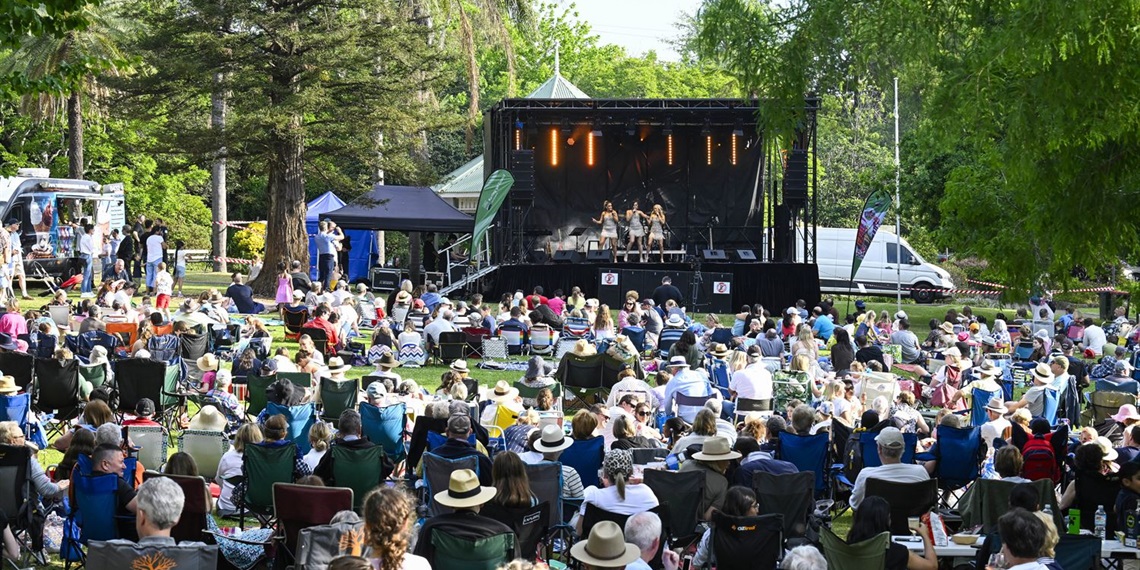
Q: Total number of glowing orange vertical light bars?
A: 6